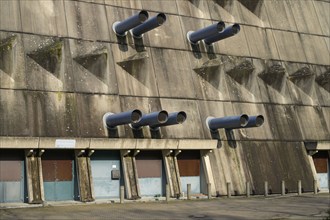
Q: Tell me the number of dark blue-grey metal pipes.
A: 9